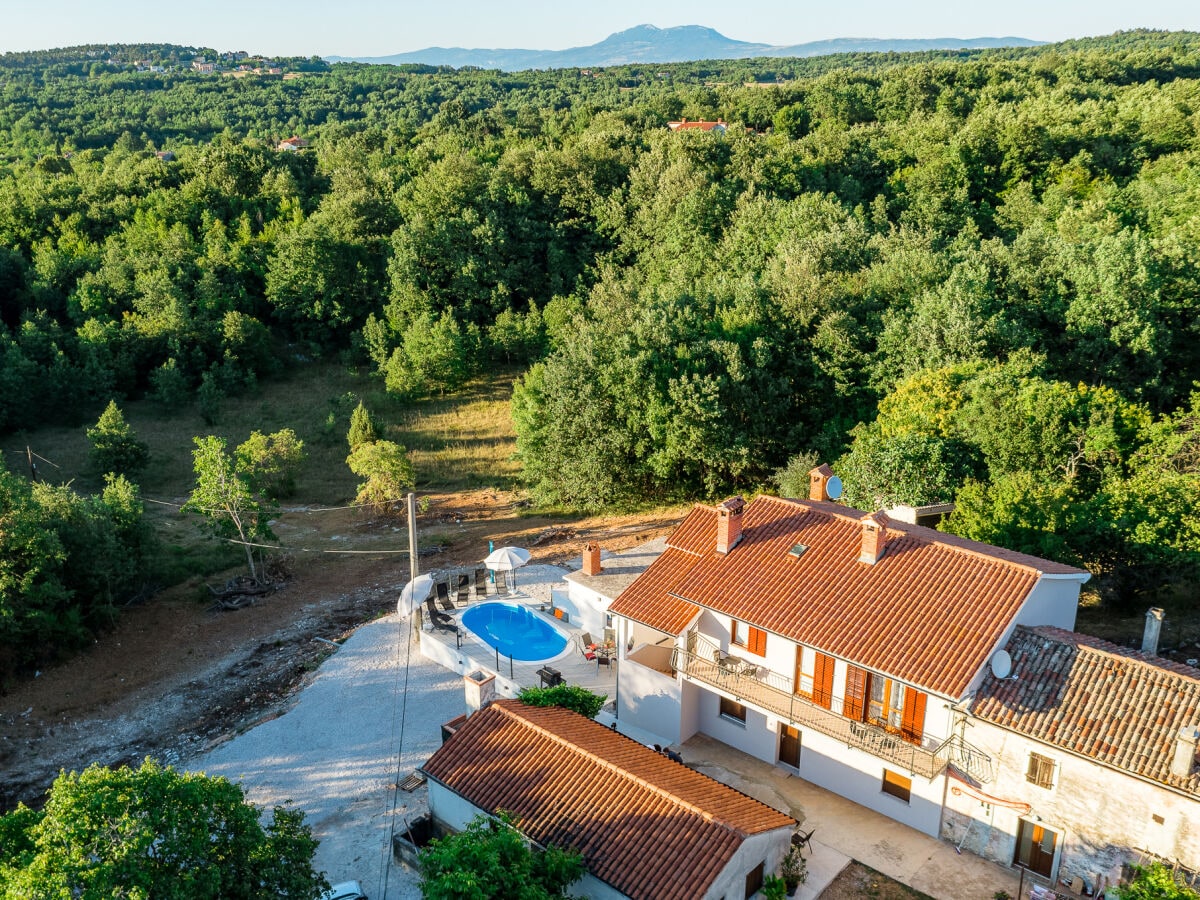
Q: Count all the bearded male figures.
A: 0